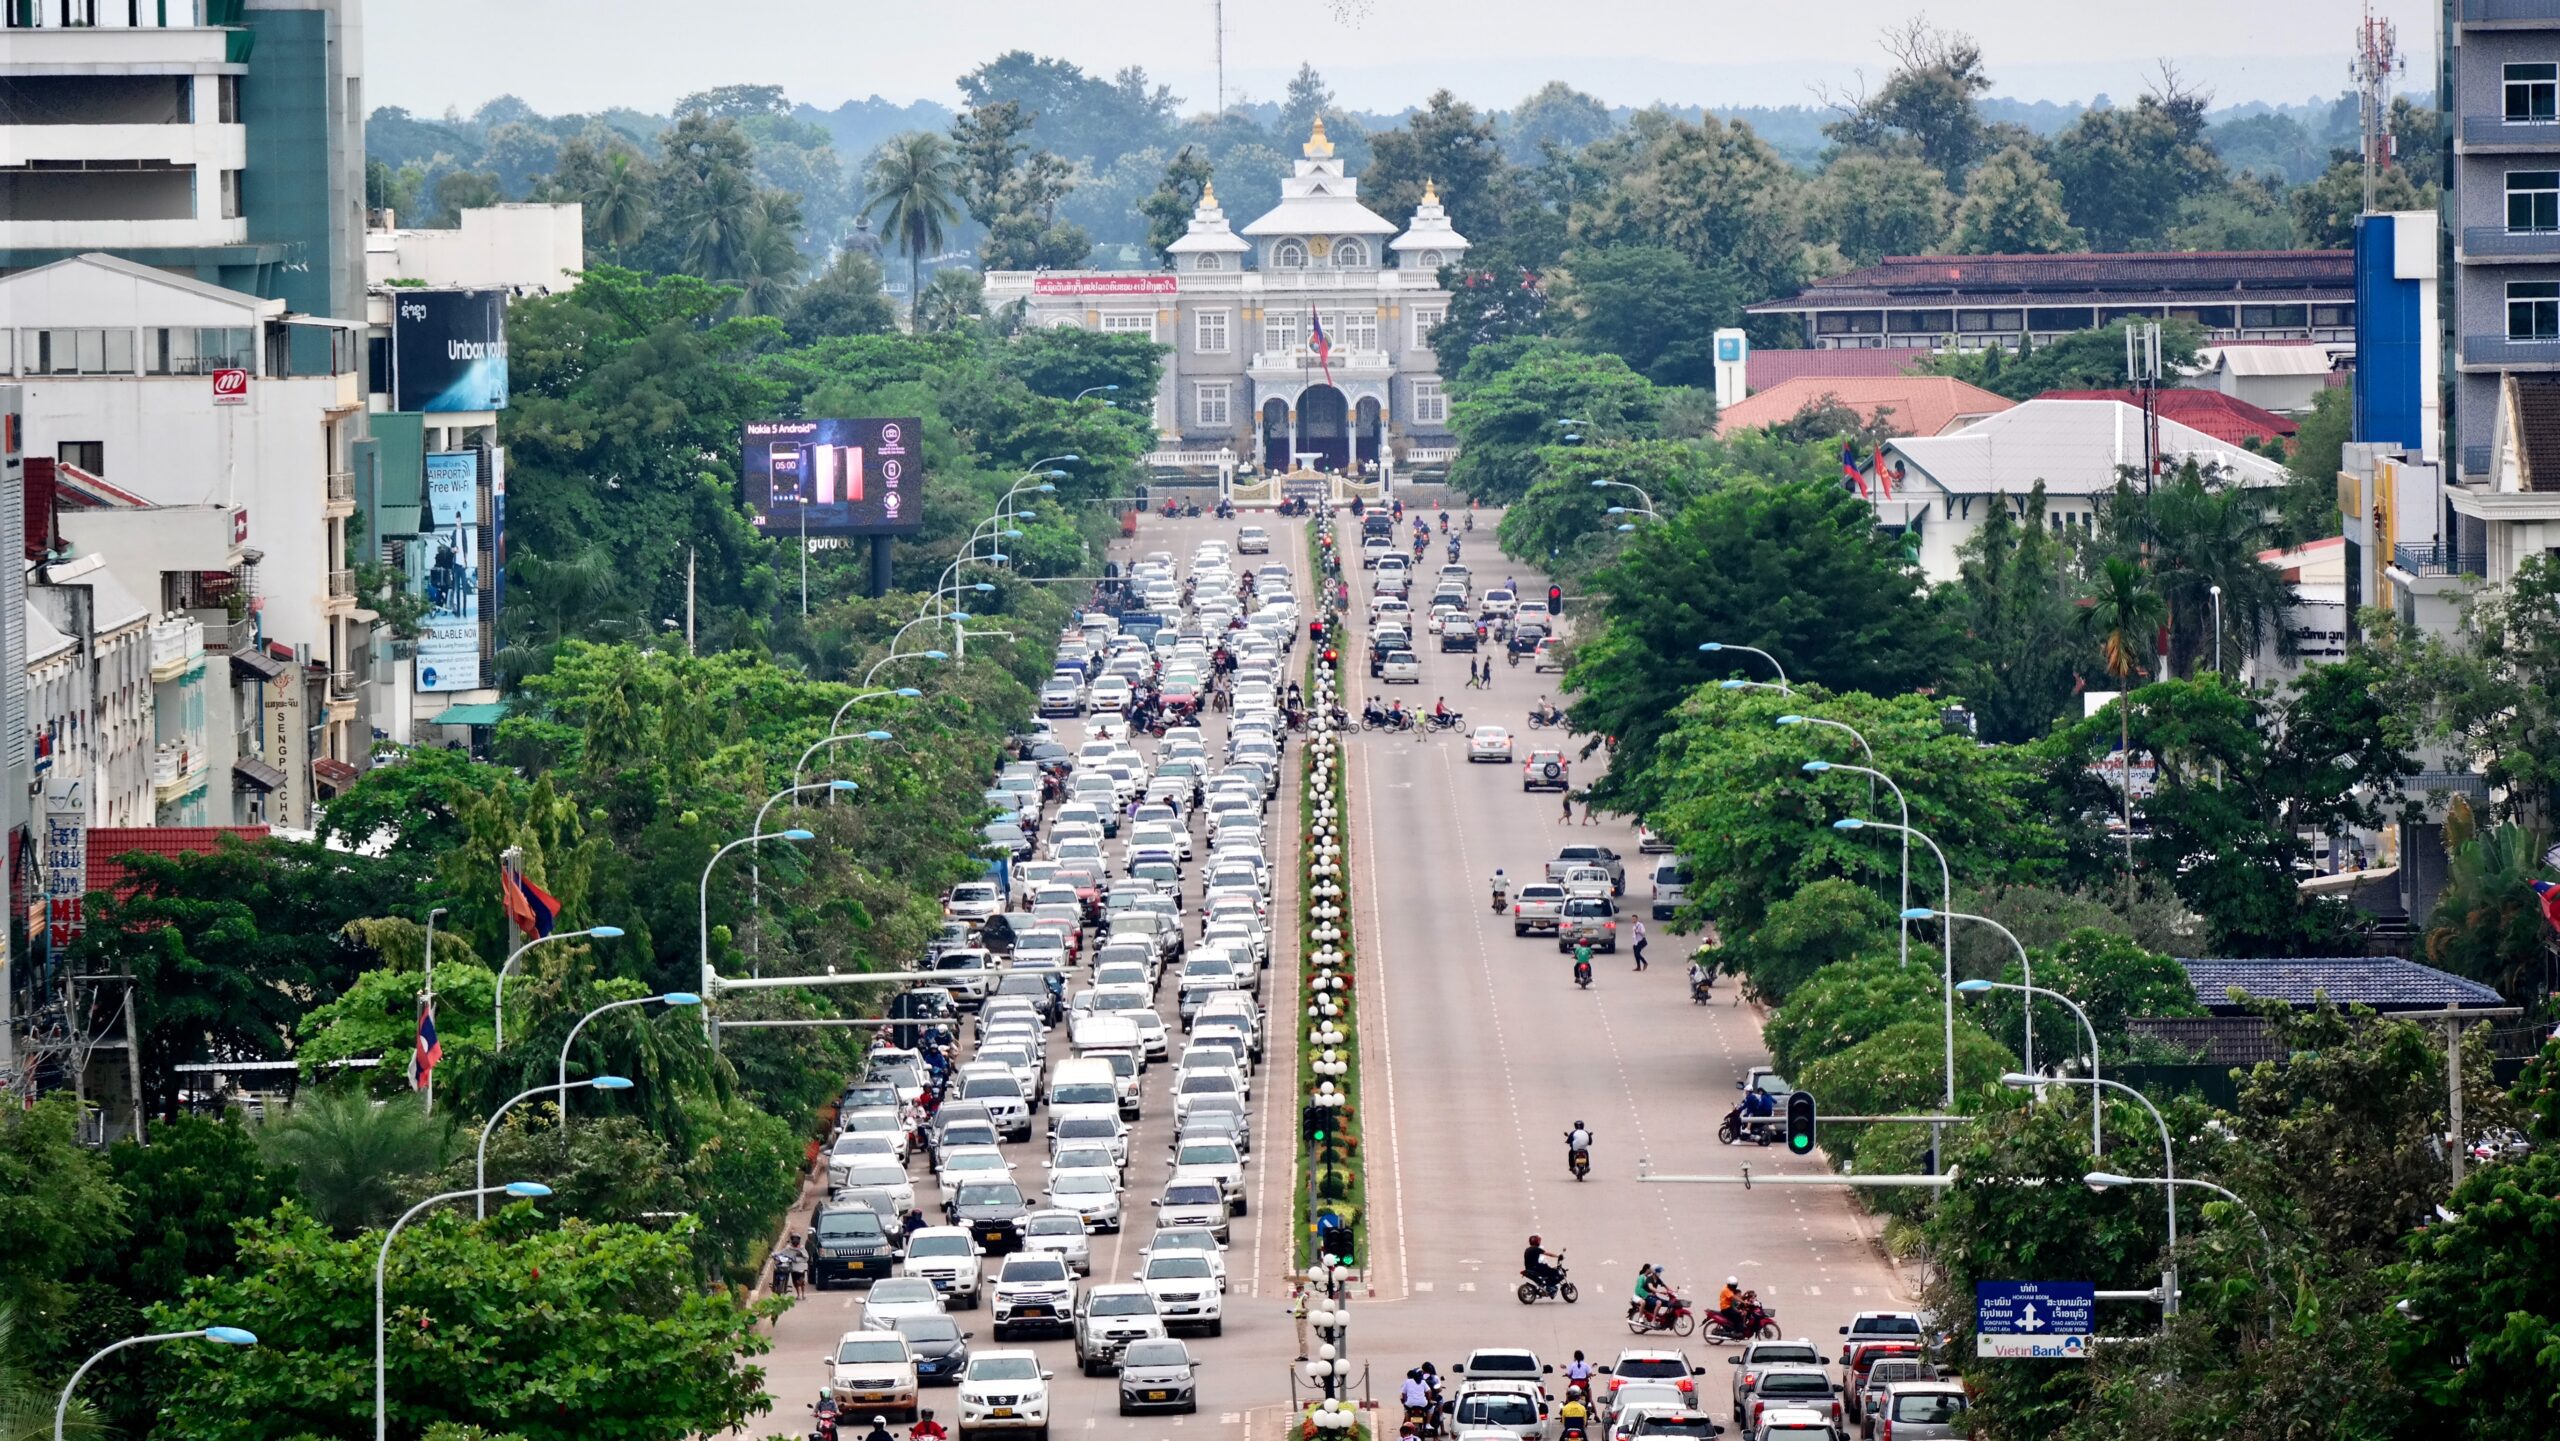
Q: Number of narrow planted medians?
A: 1